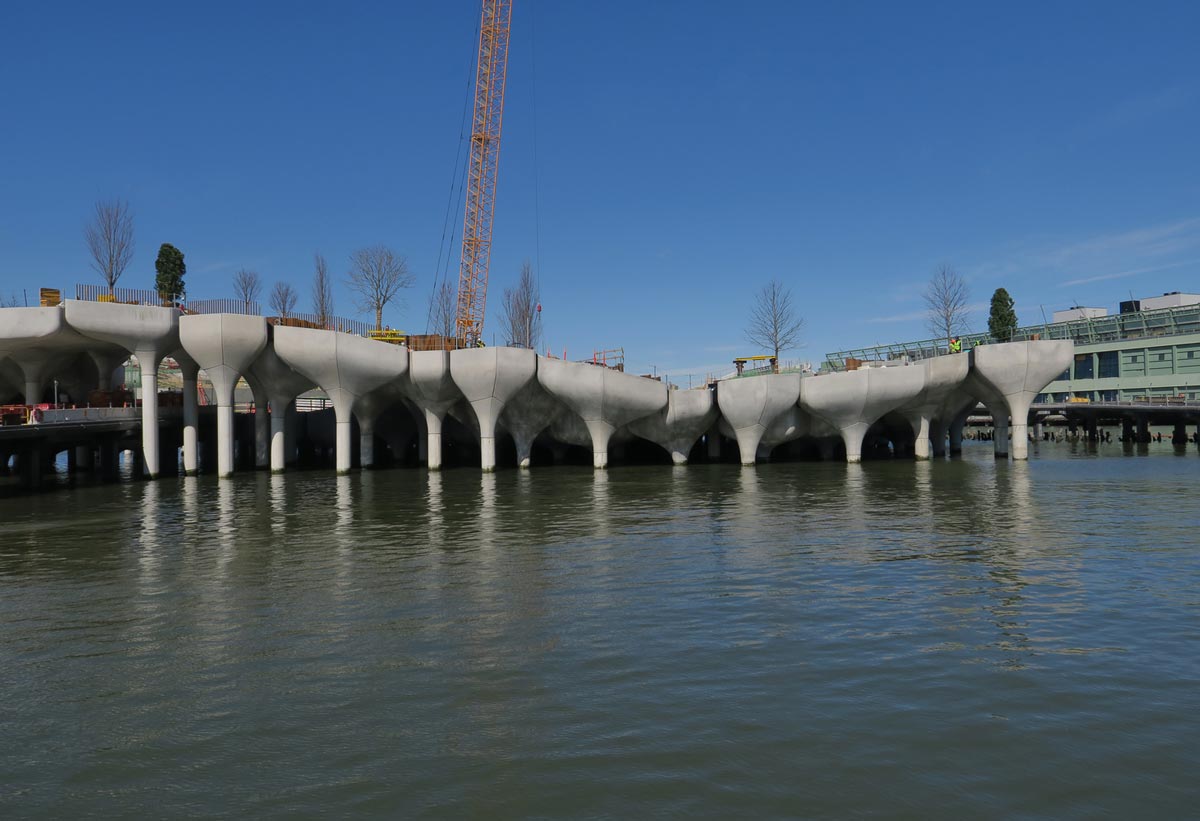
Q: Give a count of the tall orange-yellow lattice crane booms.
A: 1